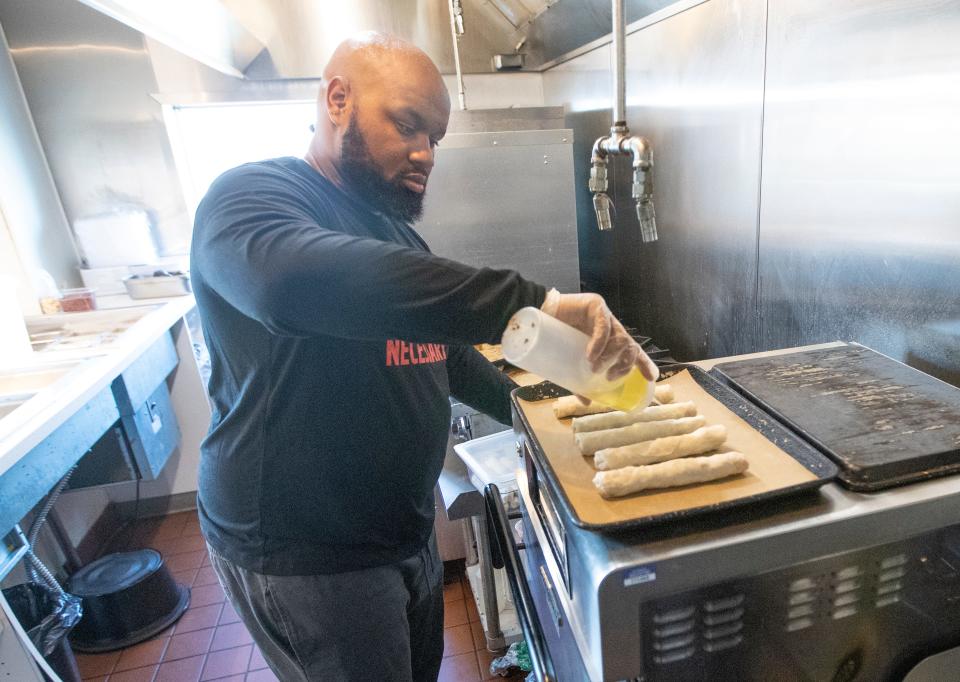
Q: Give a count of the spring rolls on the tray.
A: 5